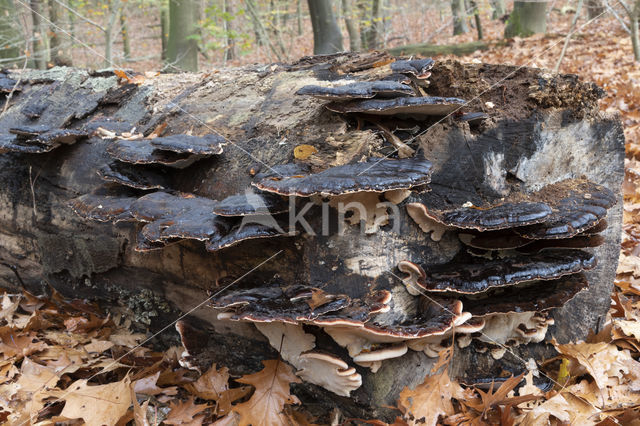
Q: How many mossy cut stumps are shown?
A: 1